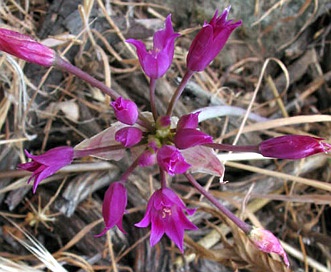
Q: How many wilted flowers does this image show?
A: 1